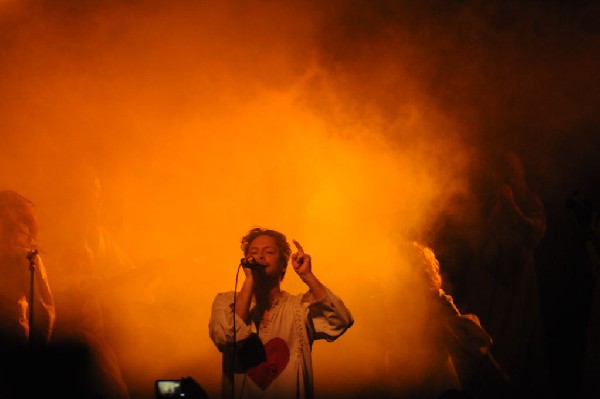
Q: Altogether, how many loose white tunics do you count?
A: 1